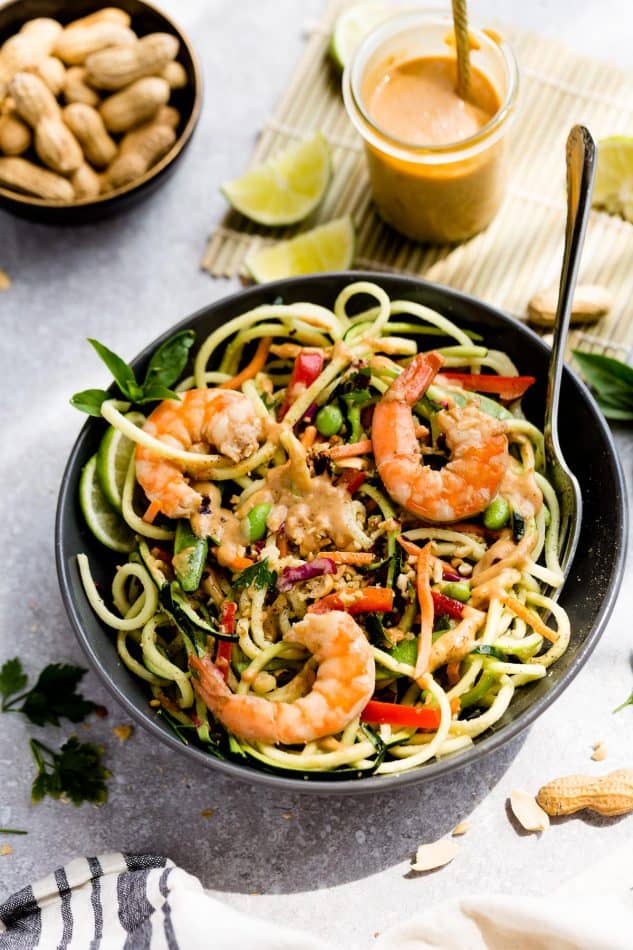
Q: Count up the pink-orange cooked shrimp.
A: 3